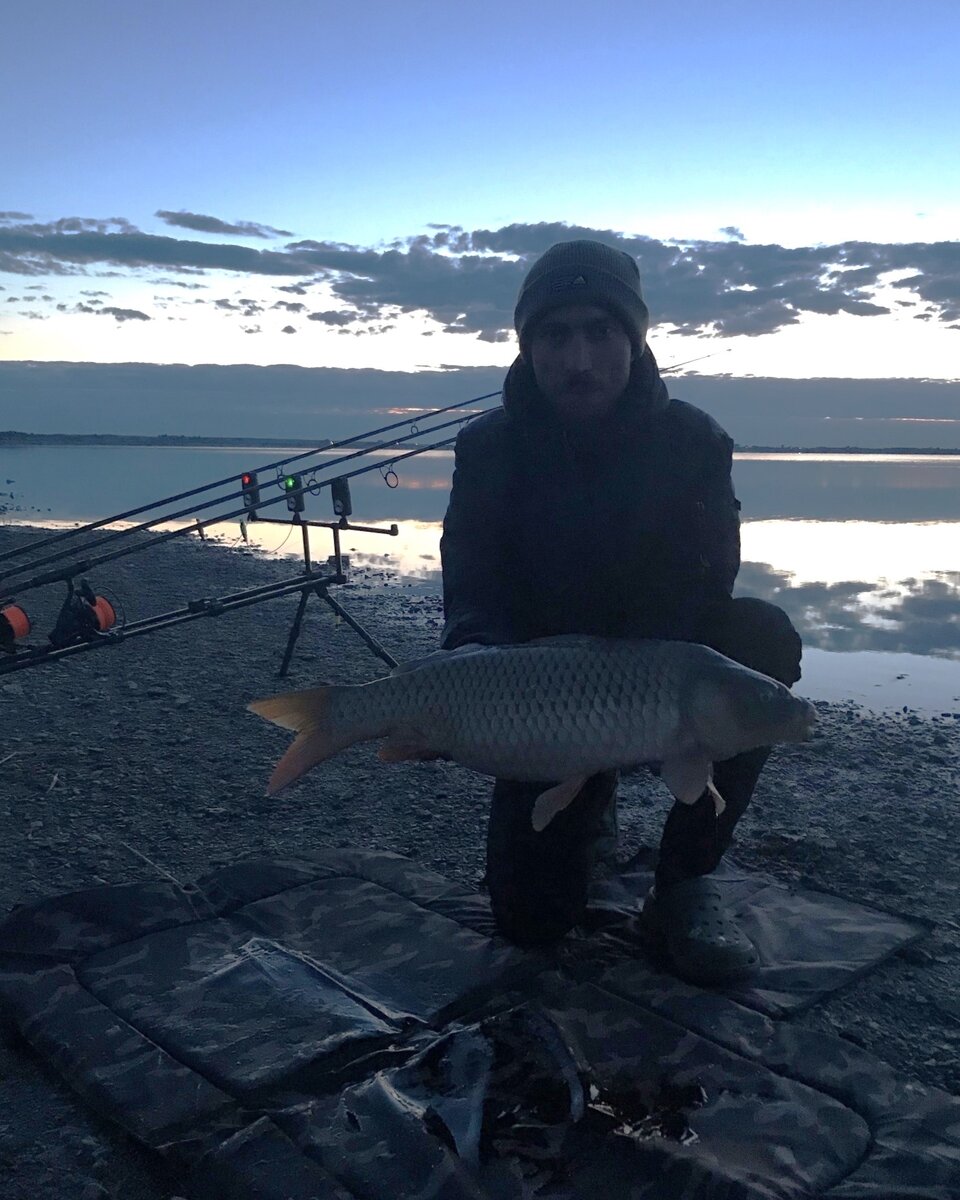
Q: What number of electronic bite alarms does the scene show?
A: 3